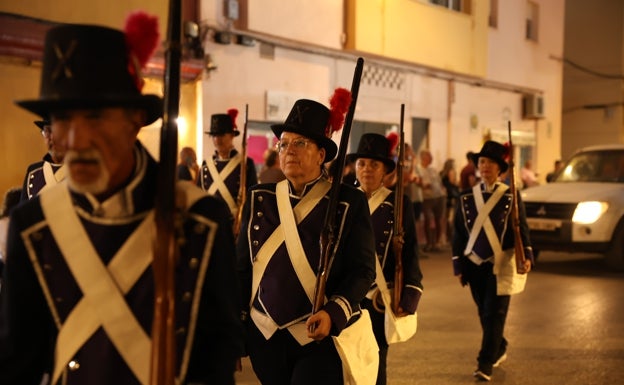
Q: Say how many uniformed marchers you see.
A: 6